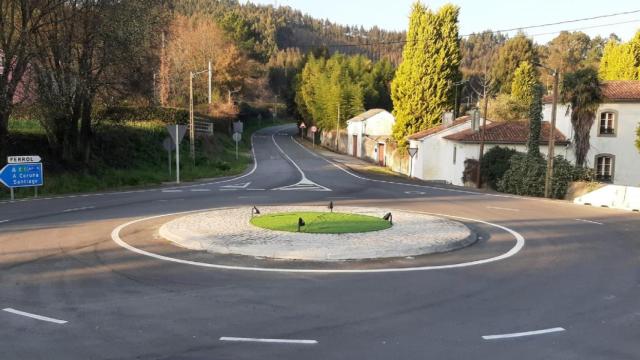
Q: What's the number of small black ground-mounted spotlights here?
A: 4